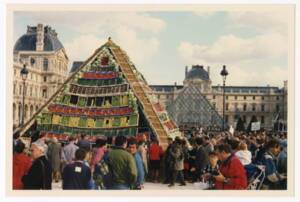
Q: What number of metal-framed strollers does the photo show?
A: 1